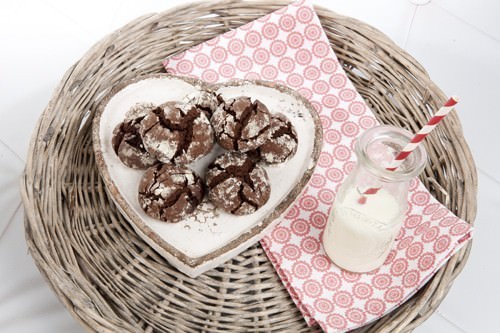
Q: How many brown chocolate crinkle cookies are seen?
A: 7